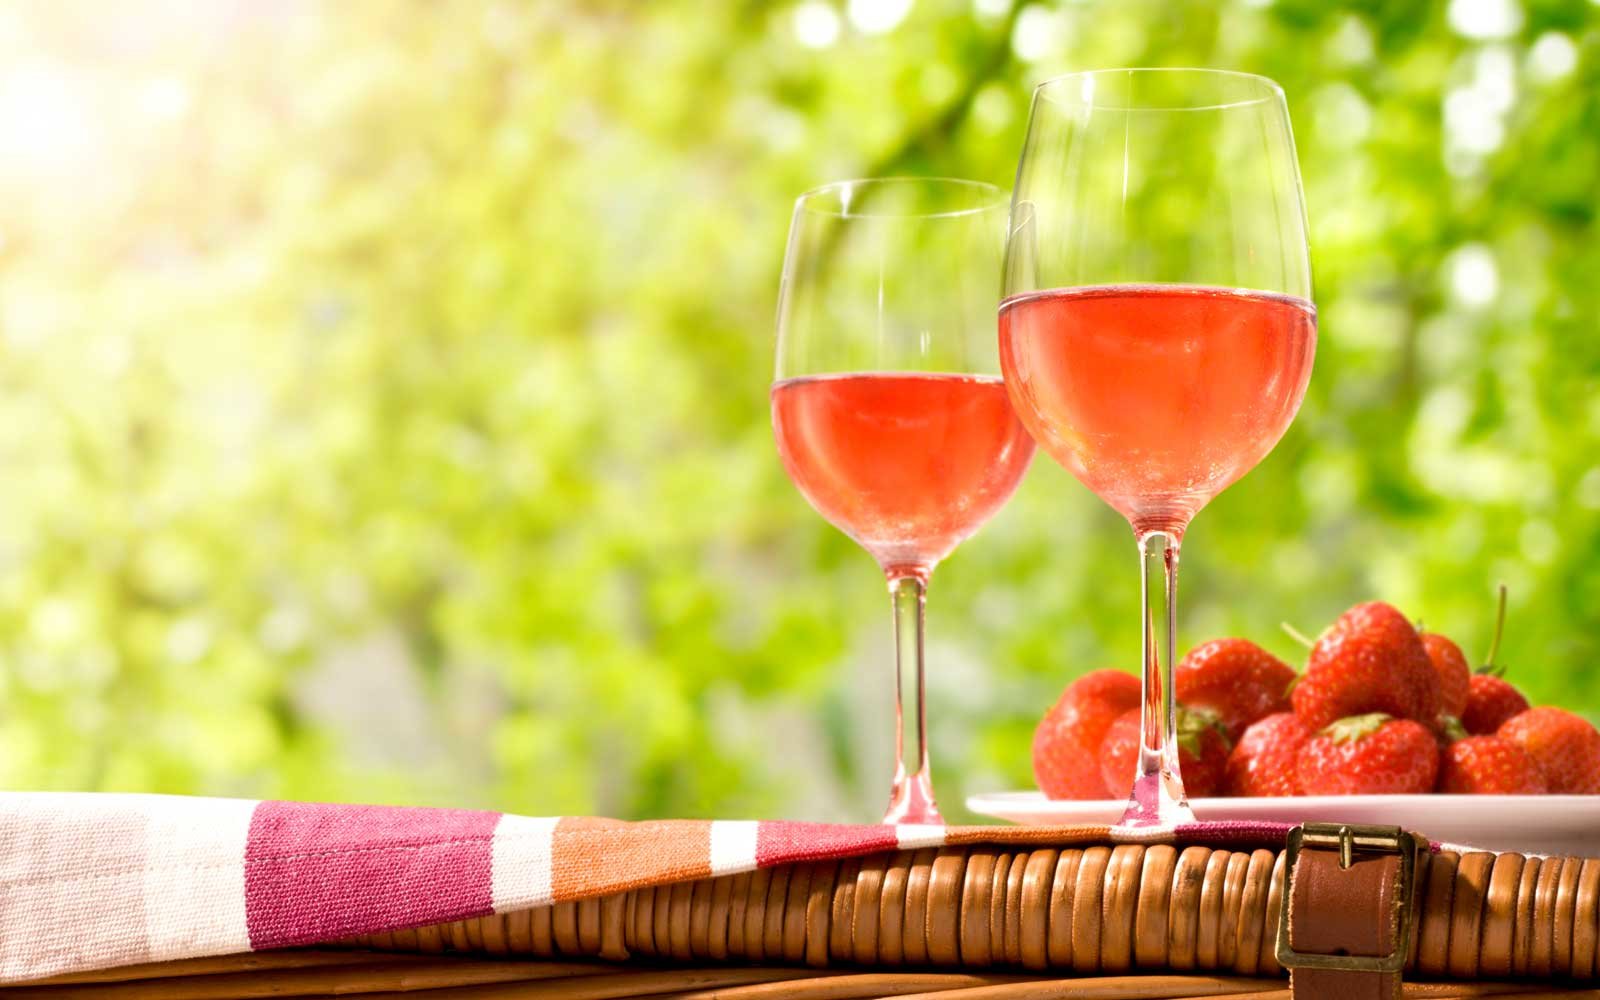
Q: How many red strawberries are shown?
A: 10